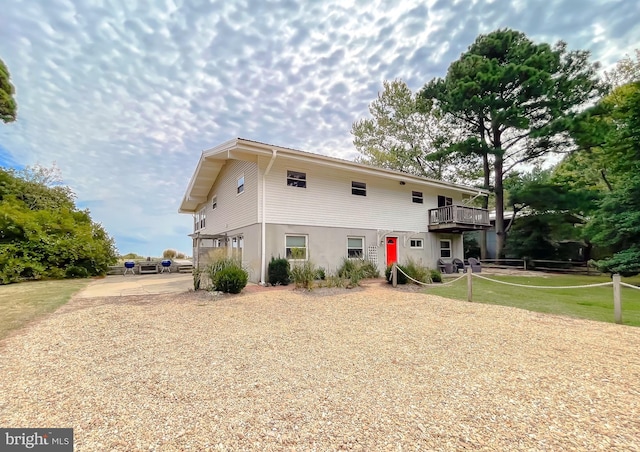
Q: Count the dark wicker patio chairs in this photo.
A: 3